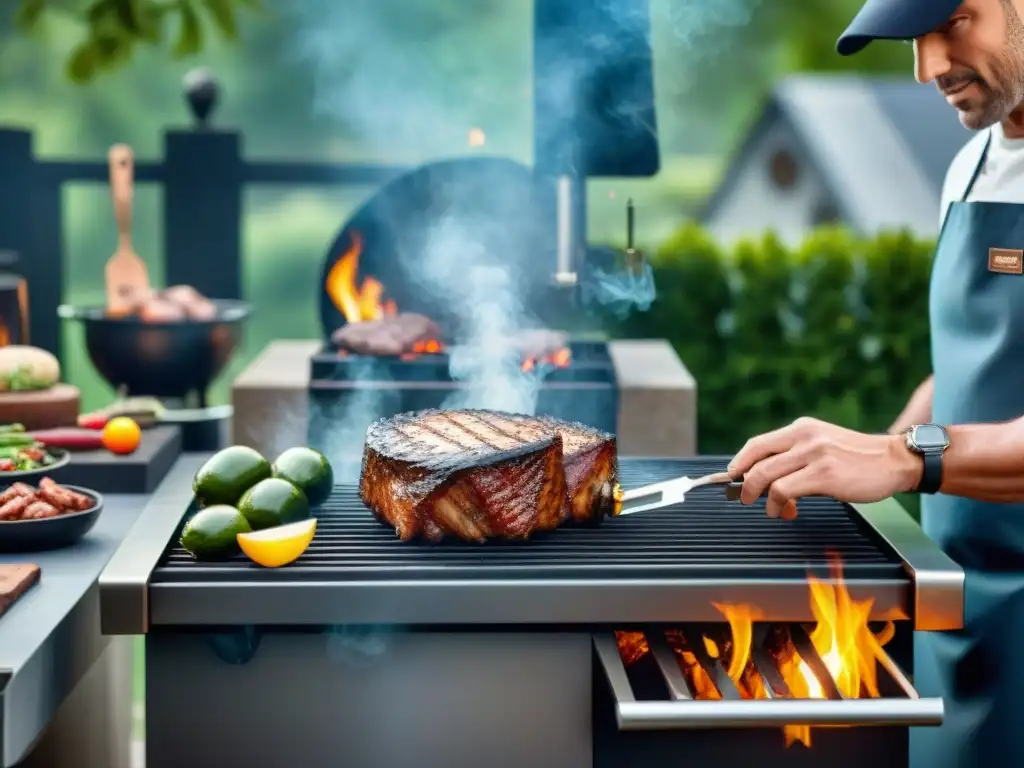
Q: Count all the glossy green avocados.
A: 4